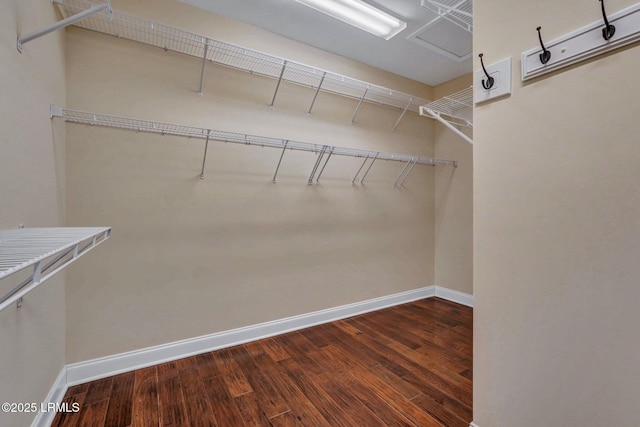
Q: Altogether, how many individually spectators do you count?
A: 0